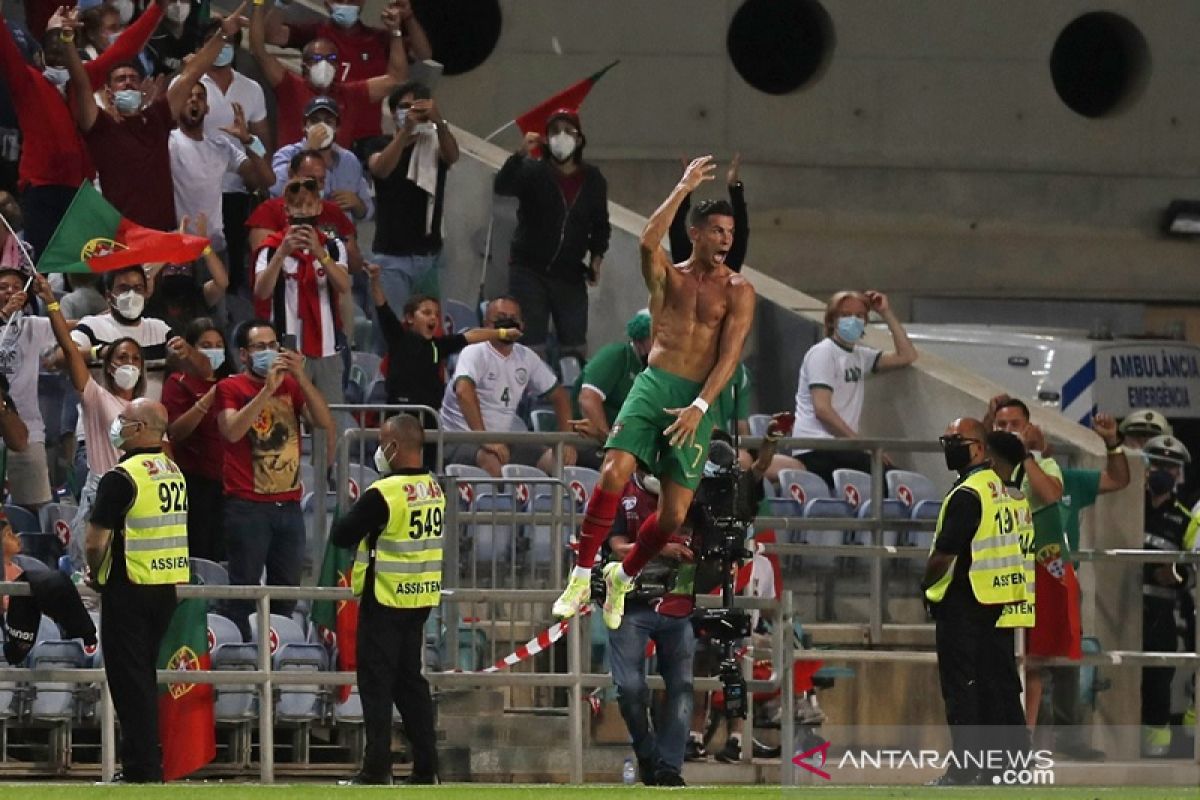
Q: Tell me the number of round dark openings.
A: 3